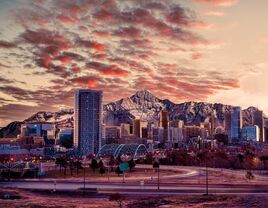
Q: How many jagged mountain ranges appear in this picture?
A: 1